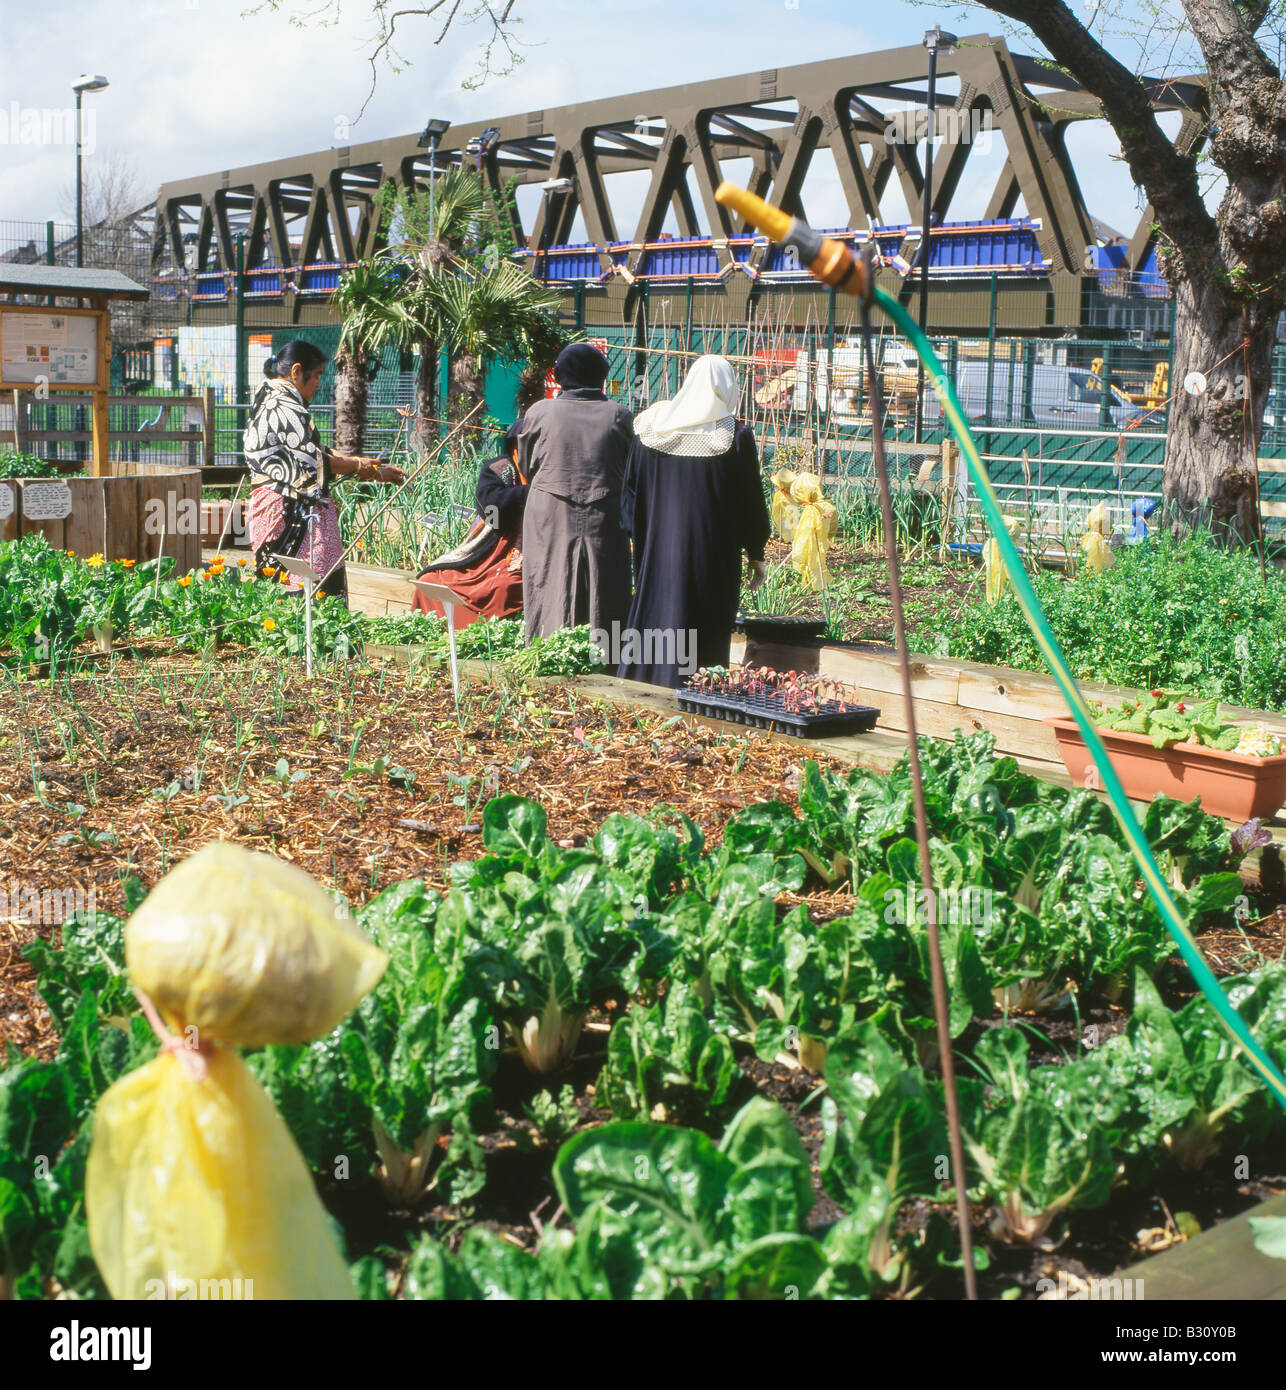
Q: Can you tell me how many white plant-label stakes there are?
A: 2